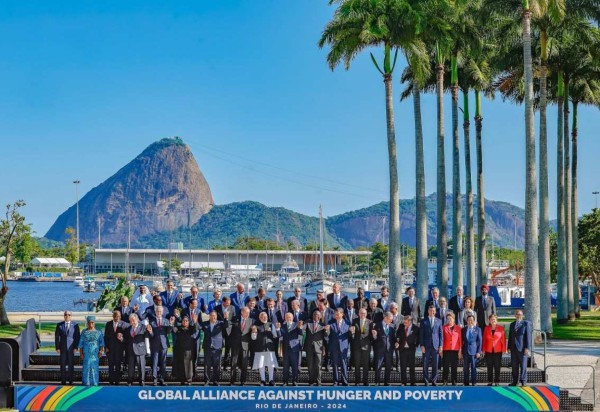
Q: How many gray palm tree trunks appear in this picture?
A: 11